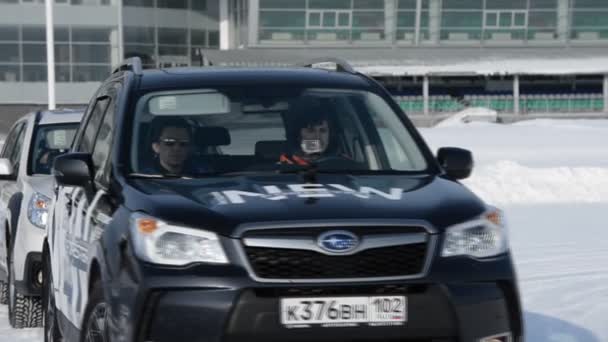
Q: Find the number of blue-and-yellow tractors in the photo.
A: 0